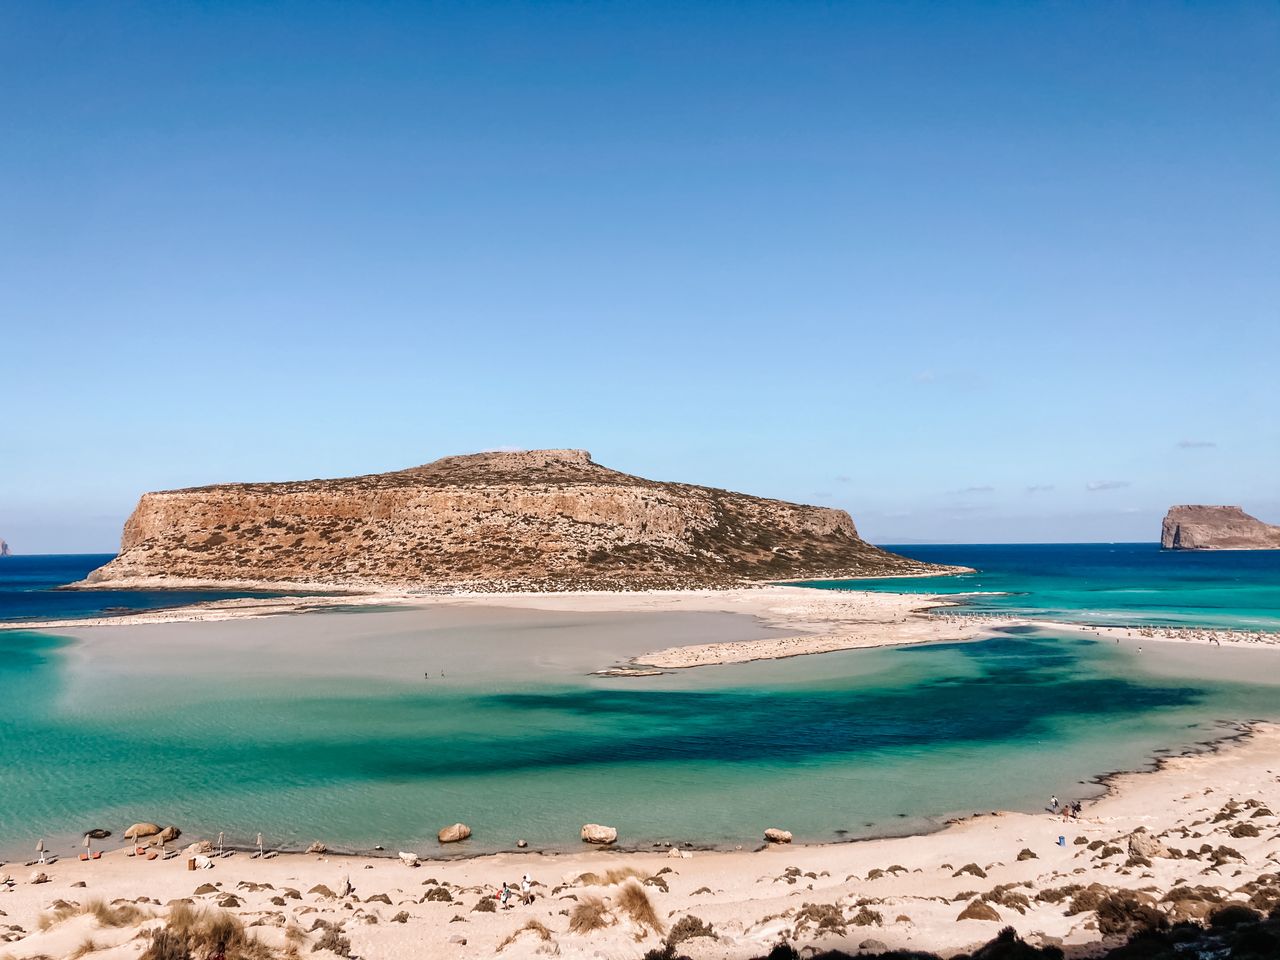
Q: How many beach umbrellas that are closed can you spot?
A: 6